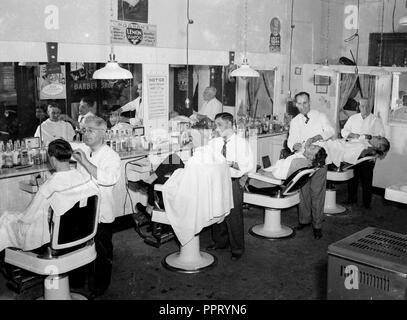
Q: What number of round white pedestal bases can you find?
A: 4